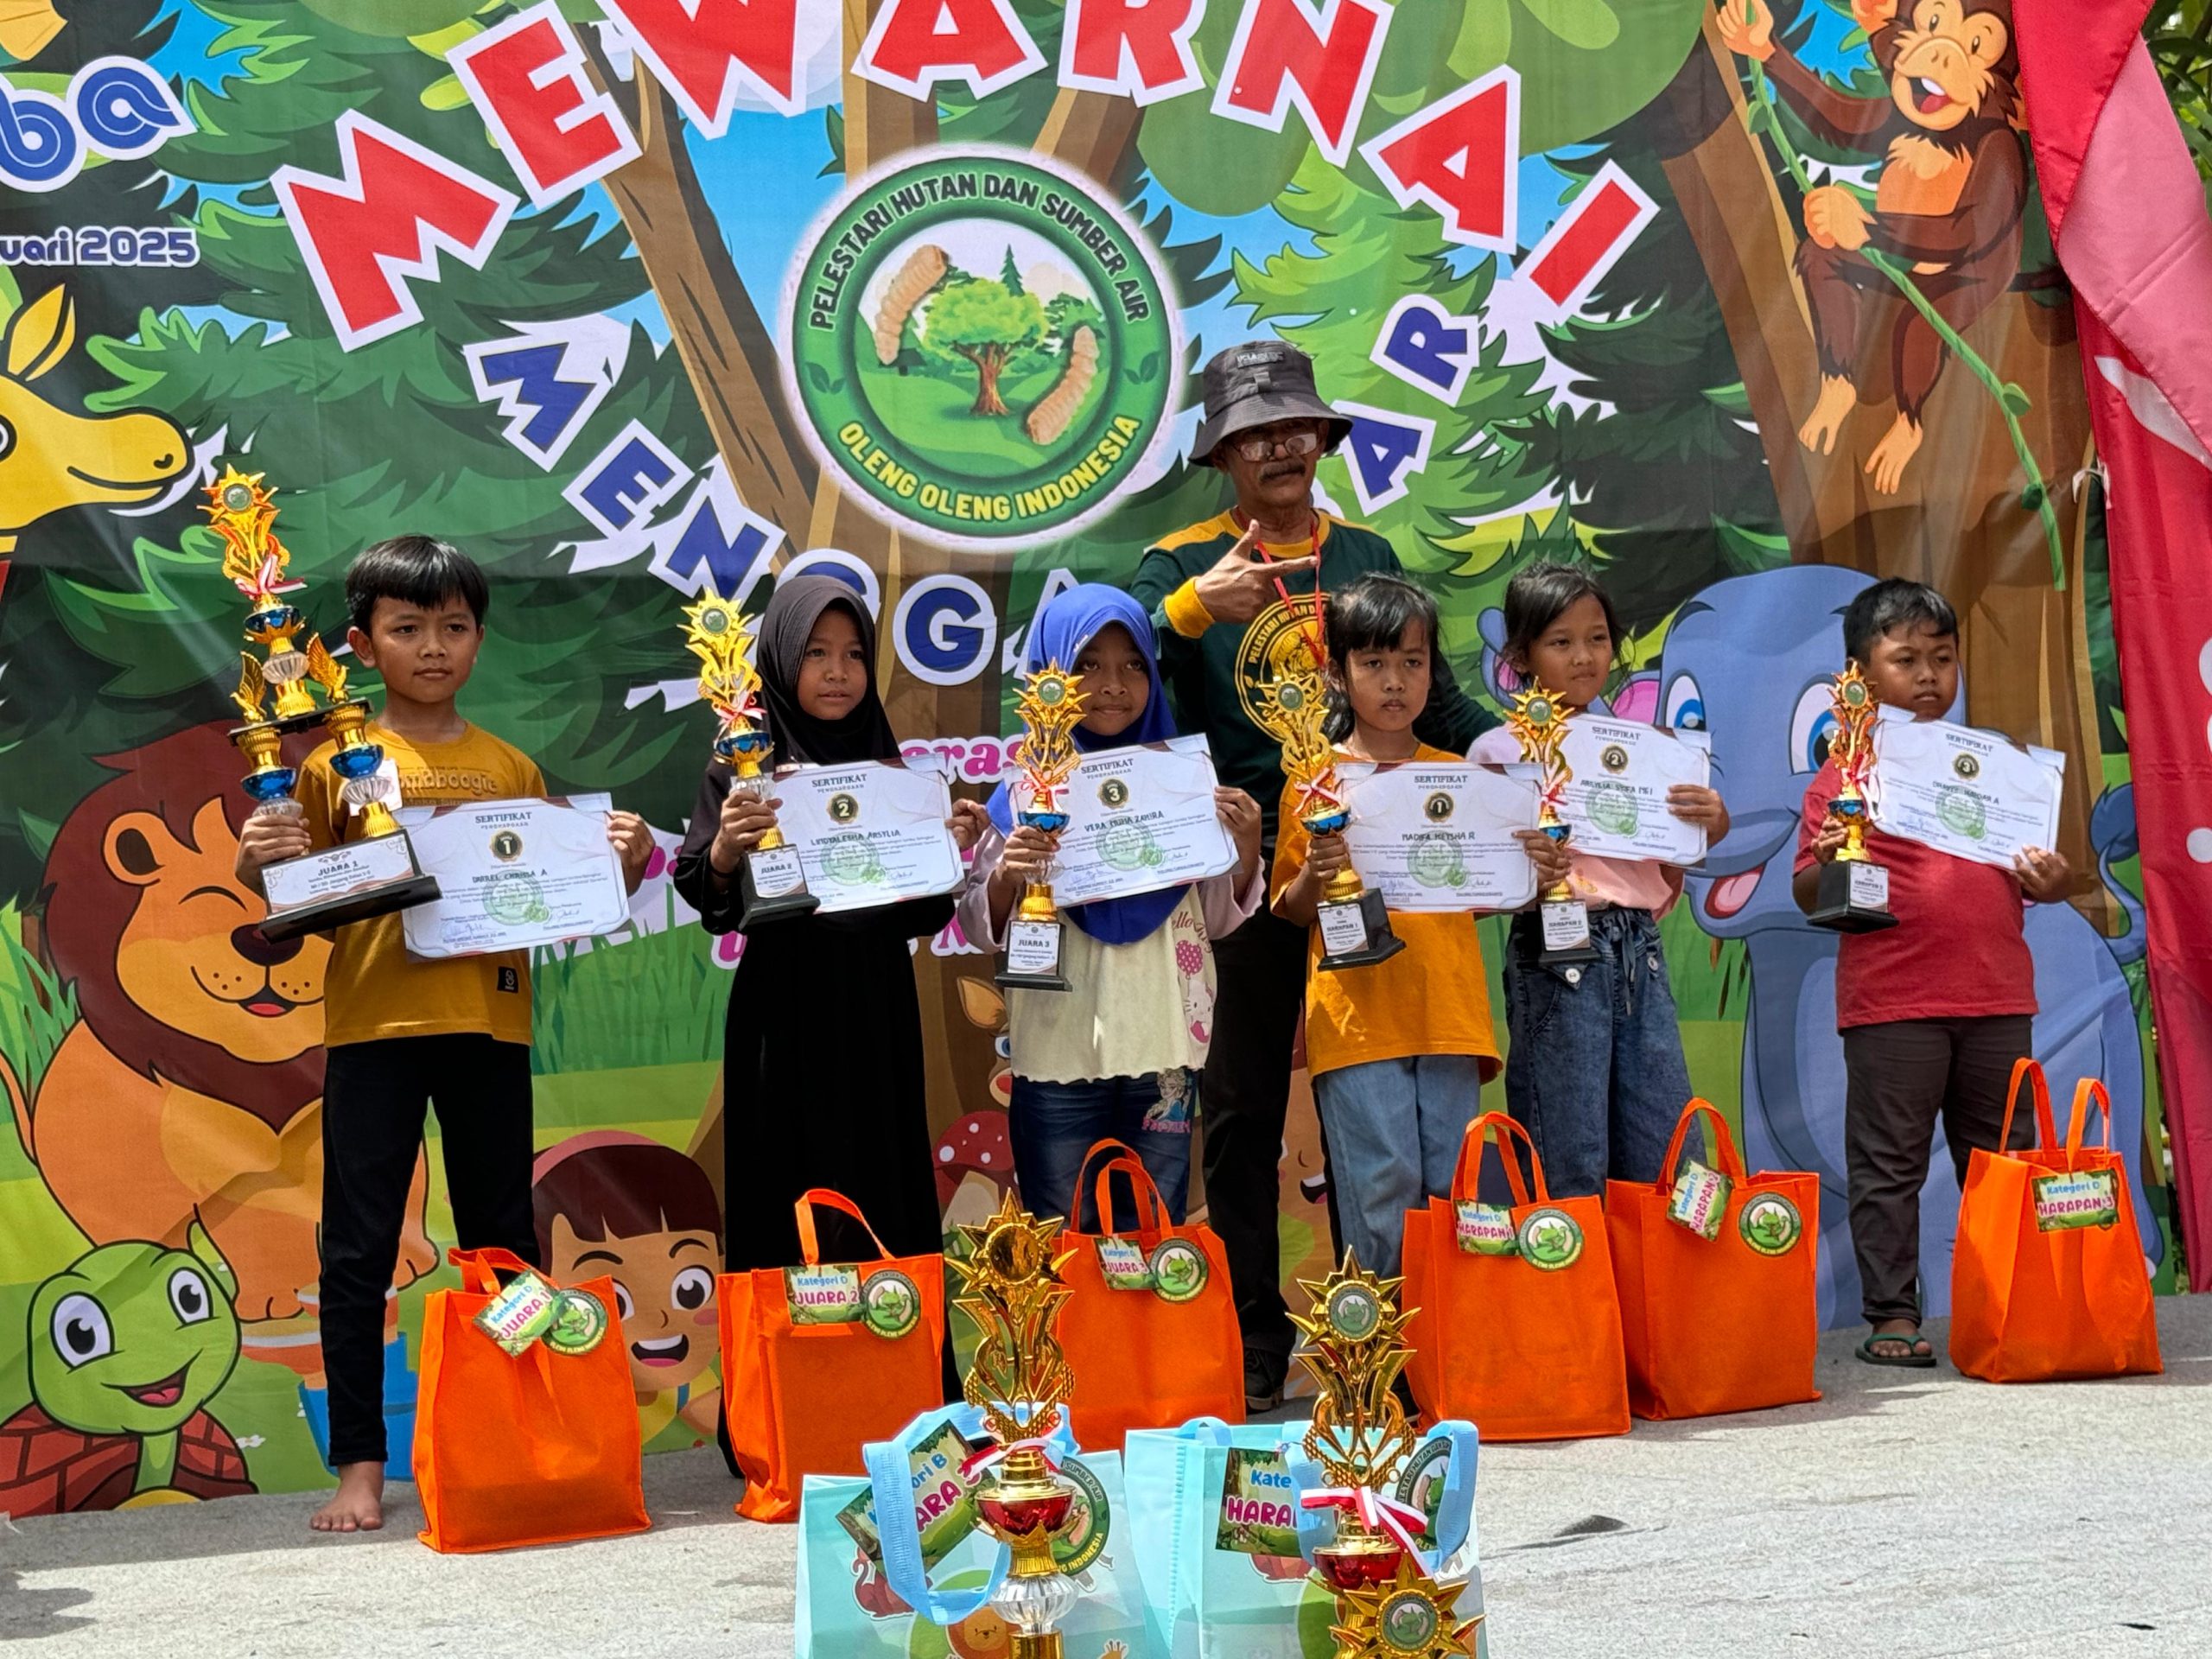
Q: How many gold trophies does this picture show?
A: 9